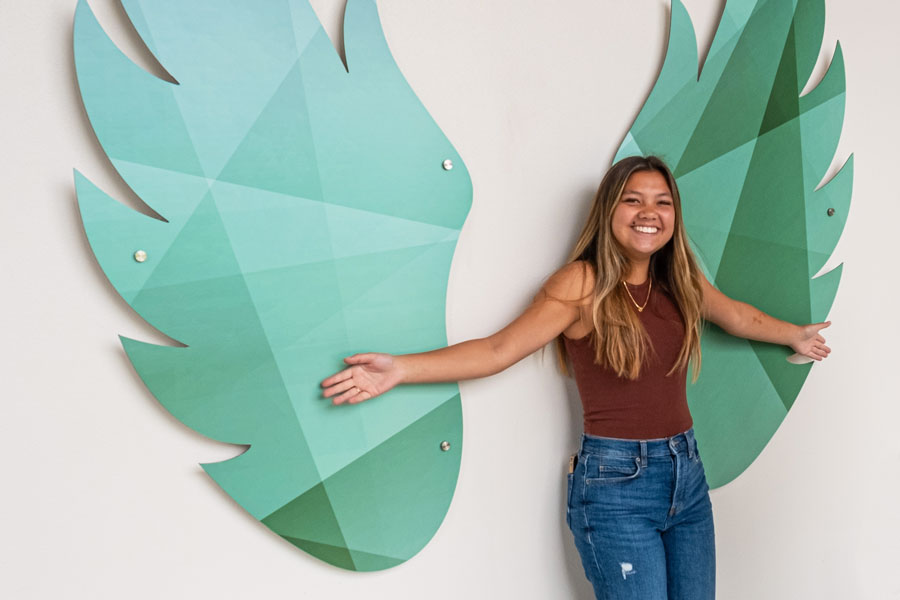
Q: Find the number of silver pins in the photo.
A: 4